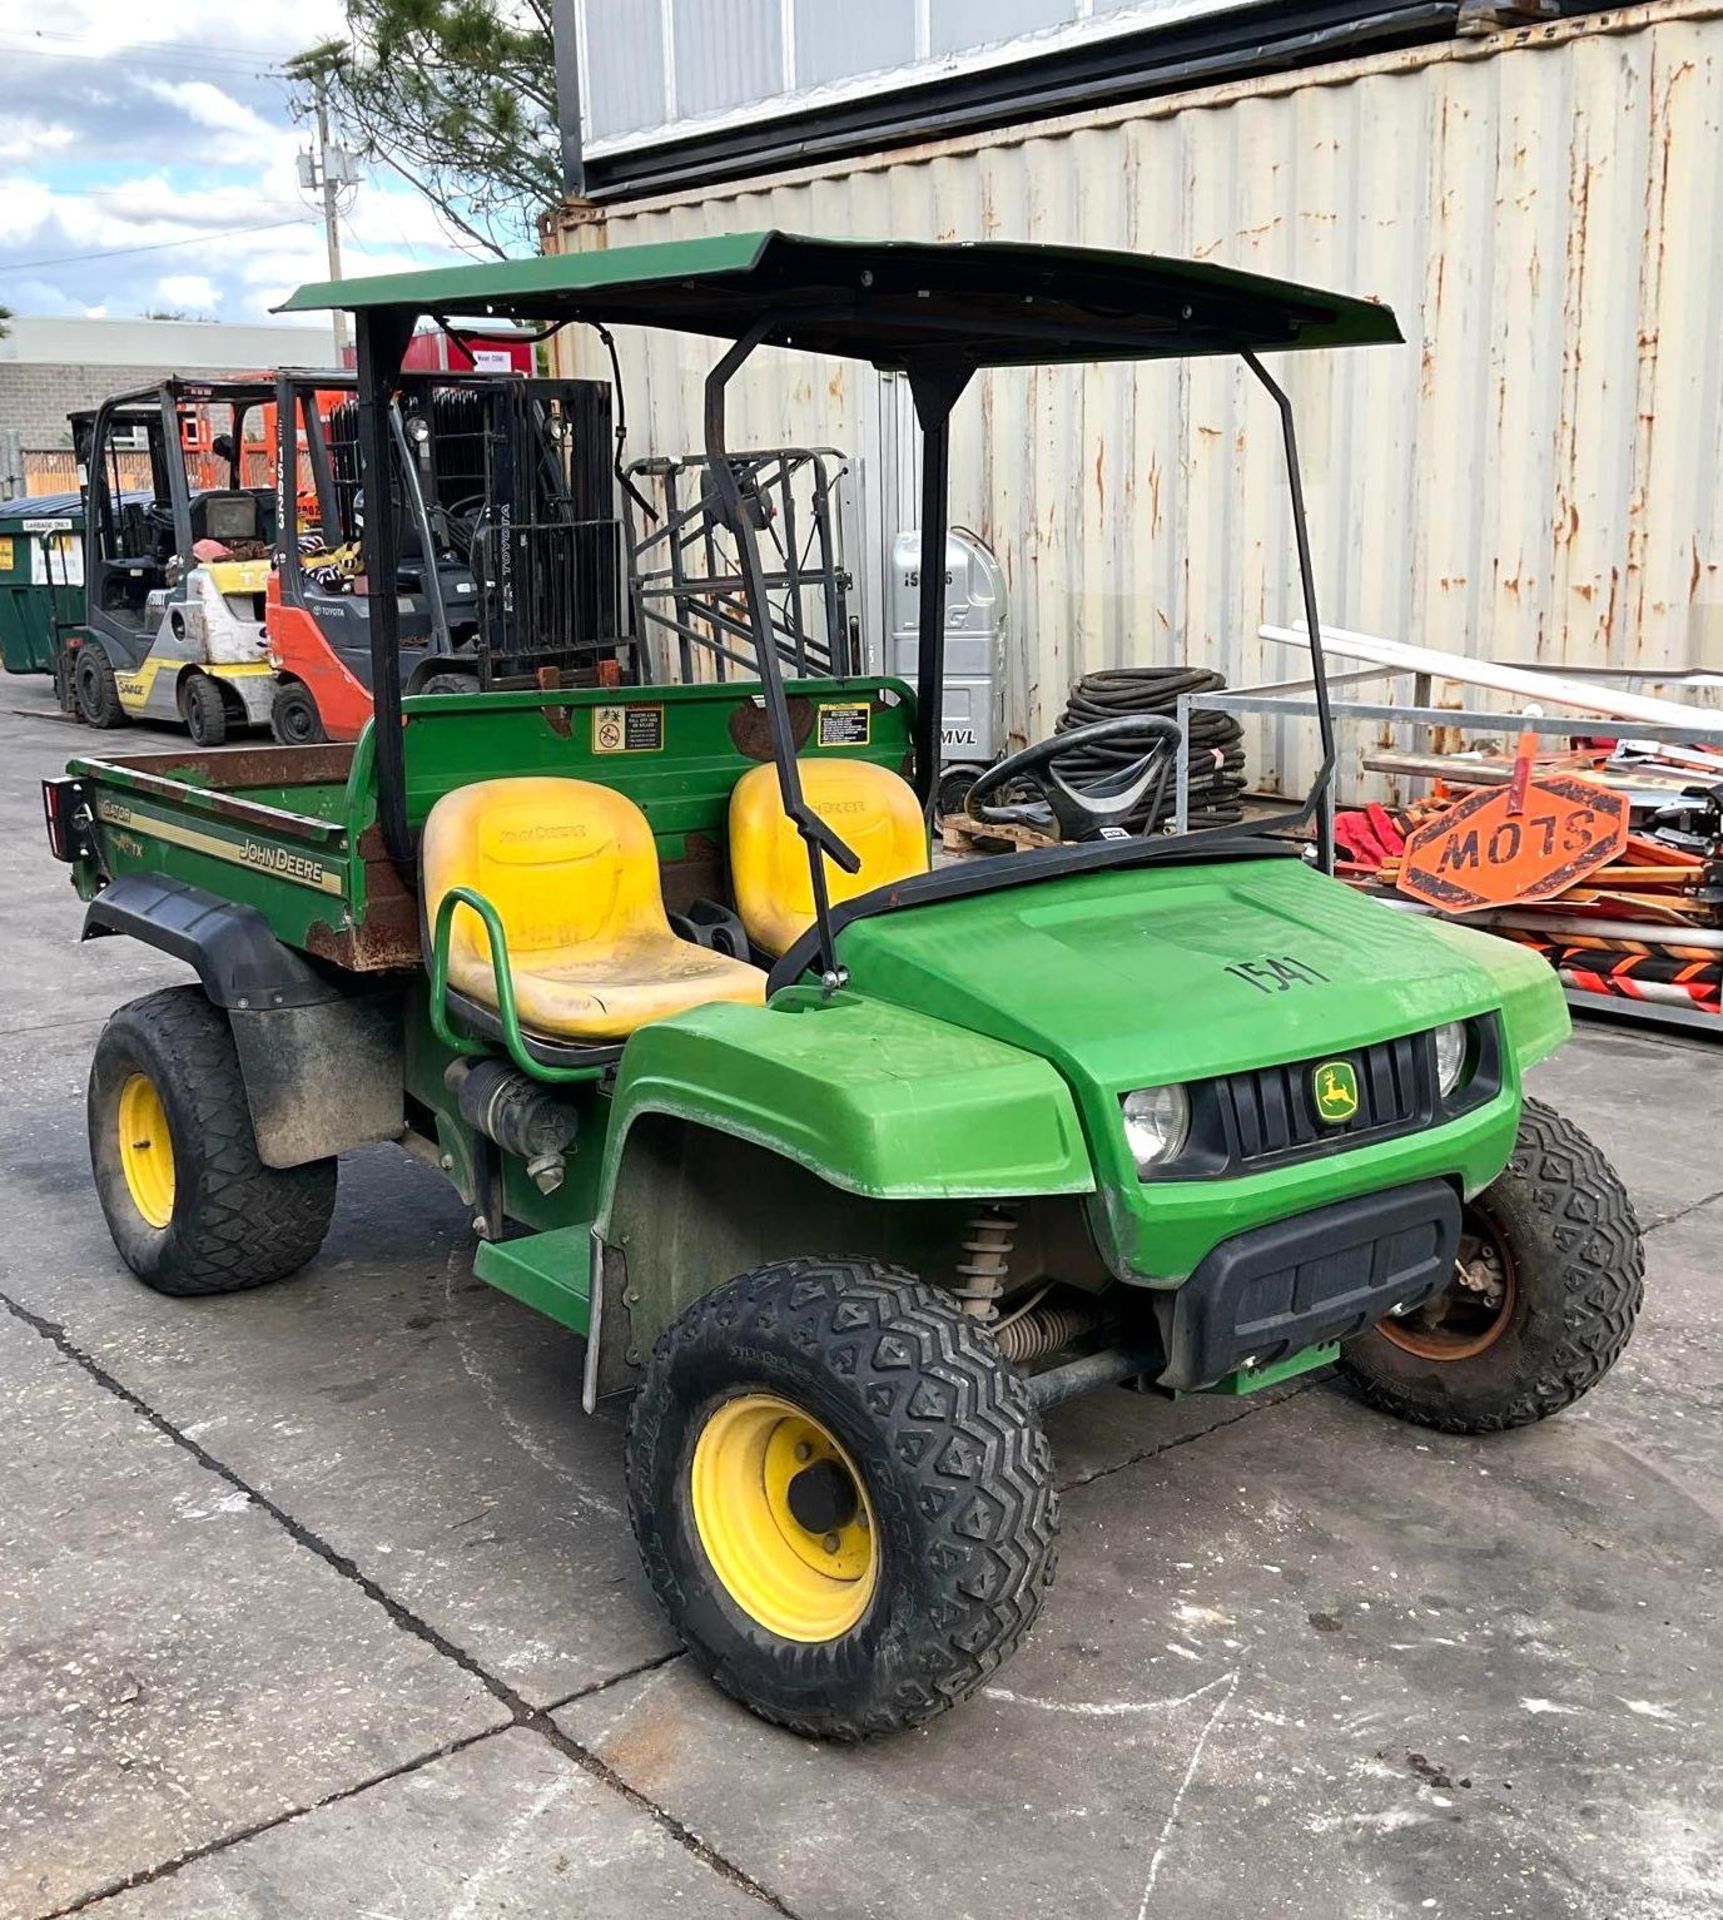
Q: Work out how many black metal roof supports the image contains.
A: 4